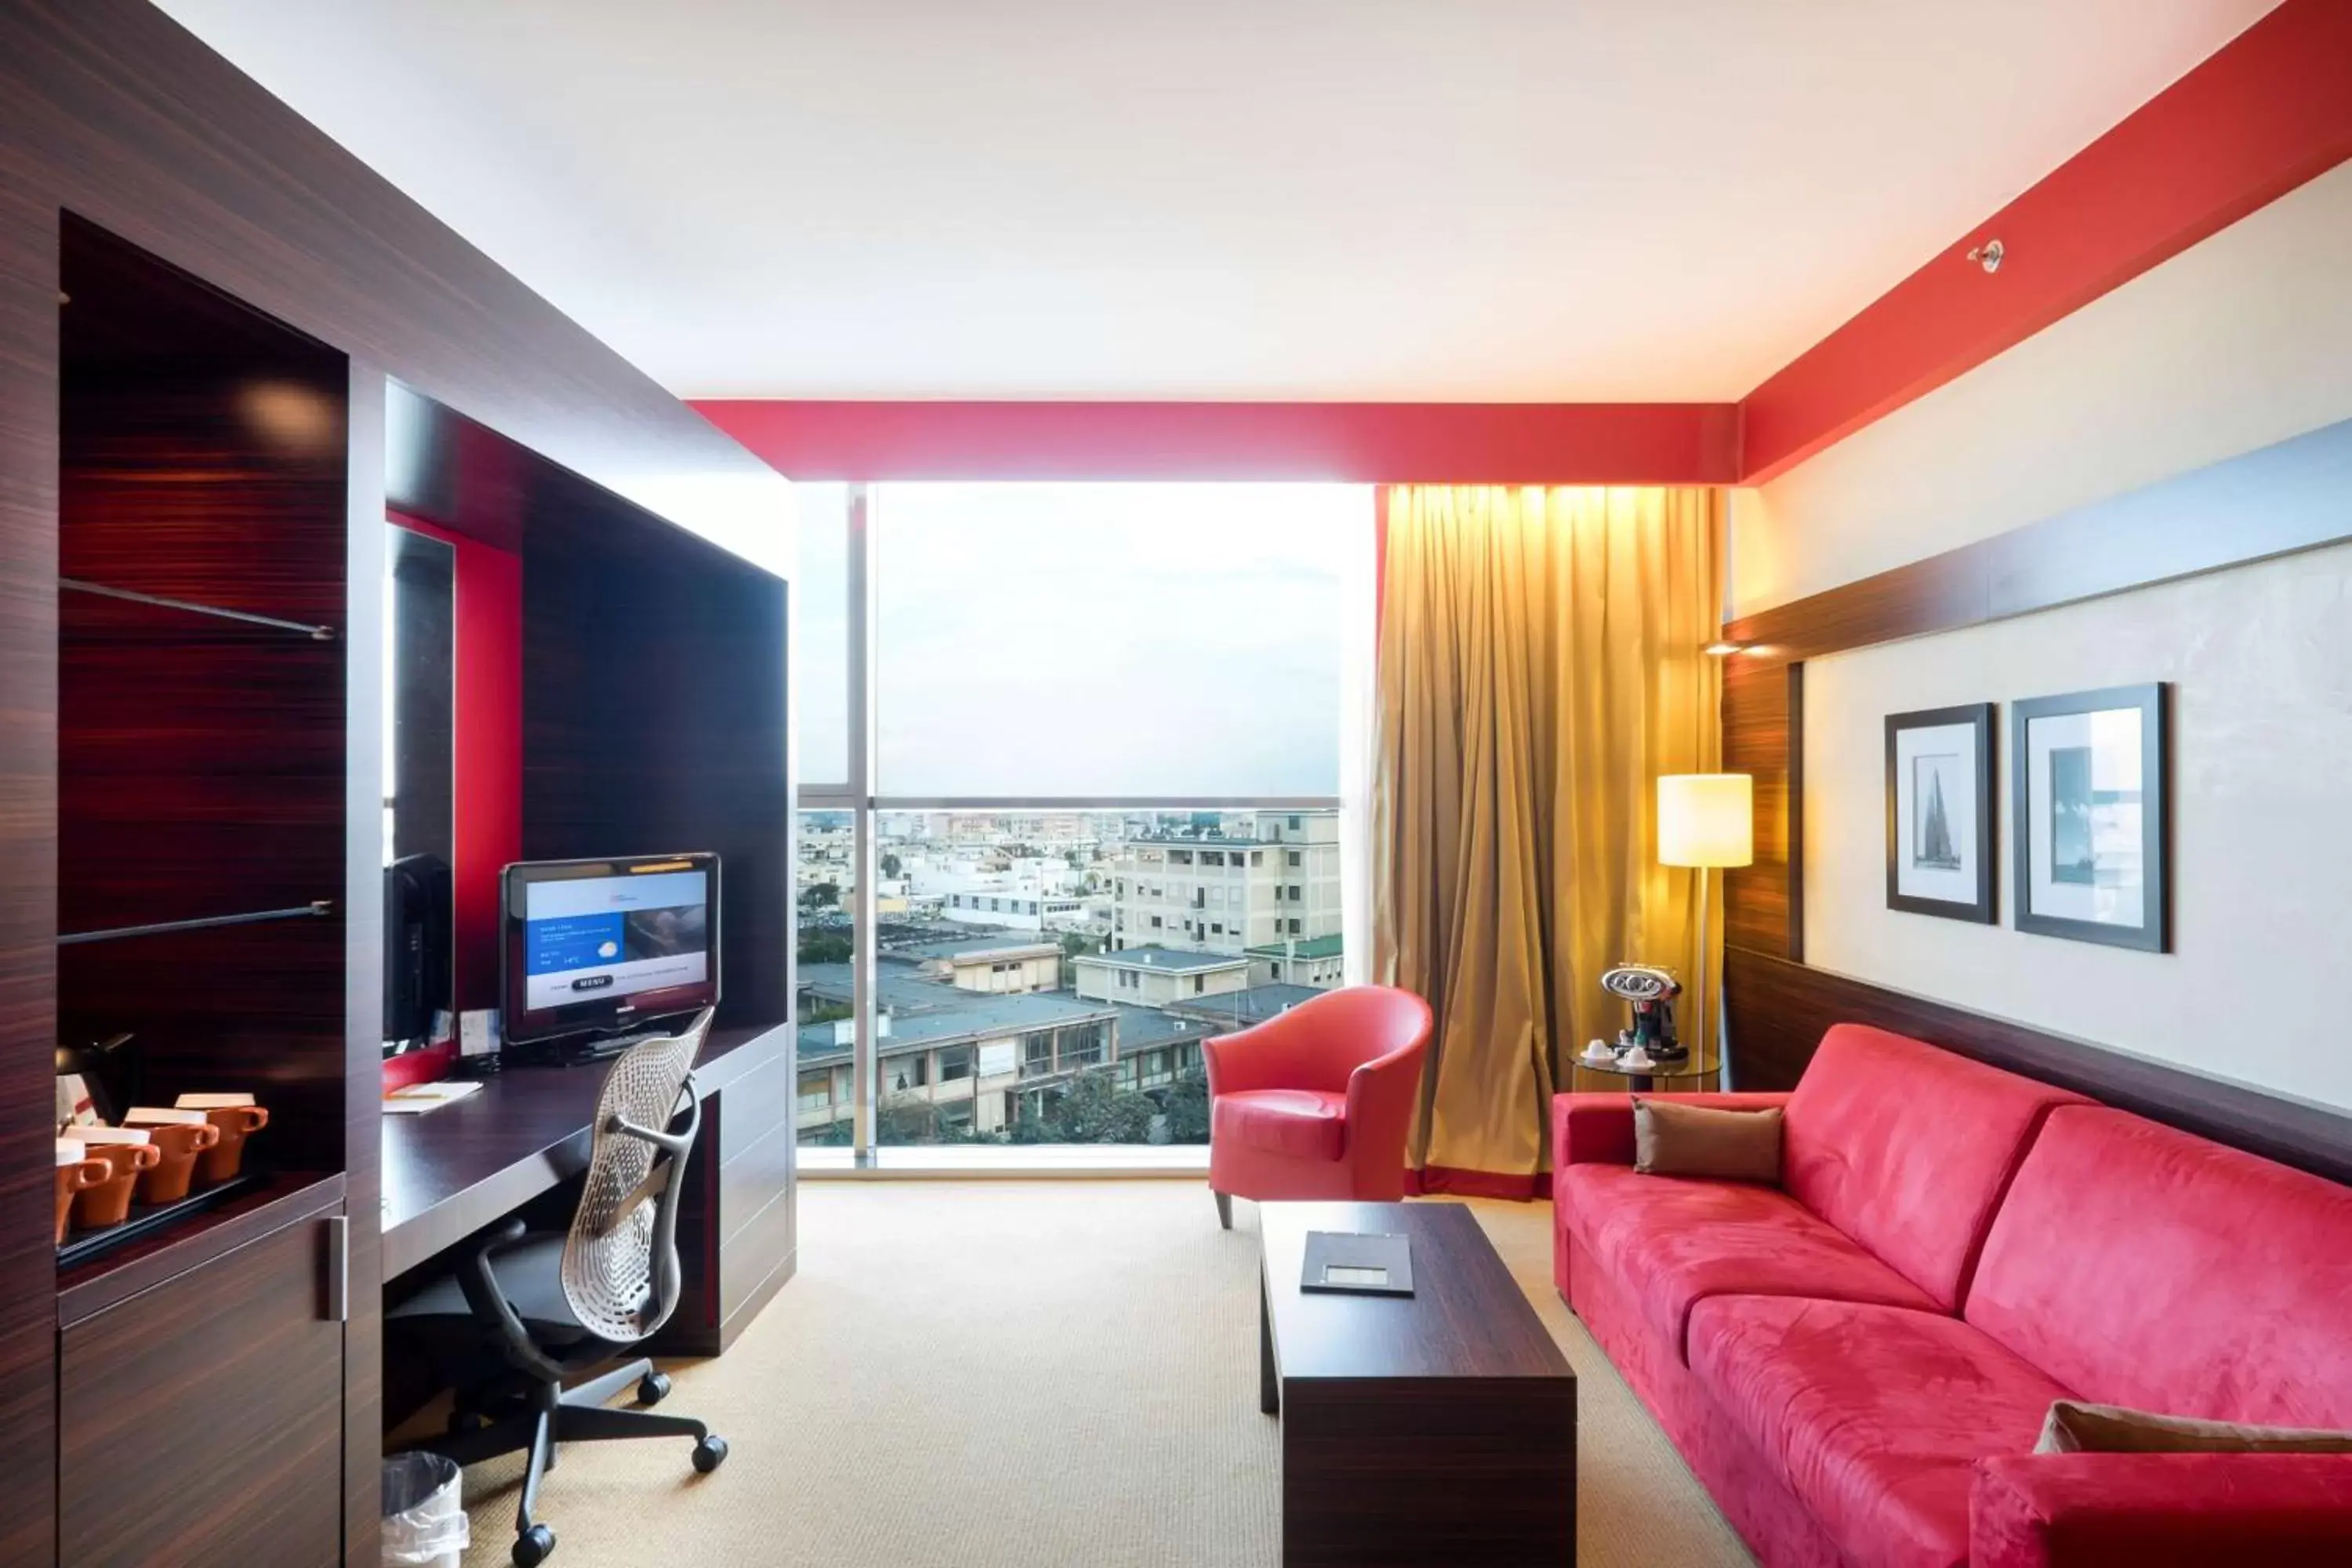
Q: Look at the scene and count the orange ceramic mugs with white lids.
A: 4